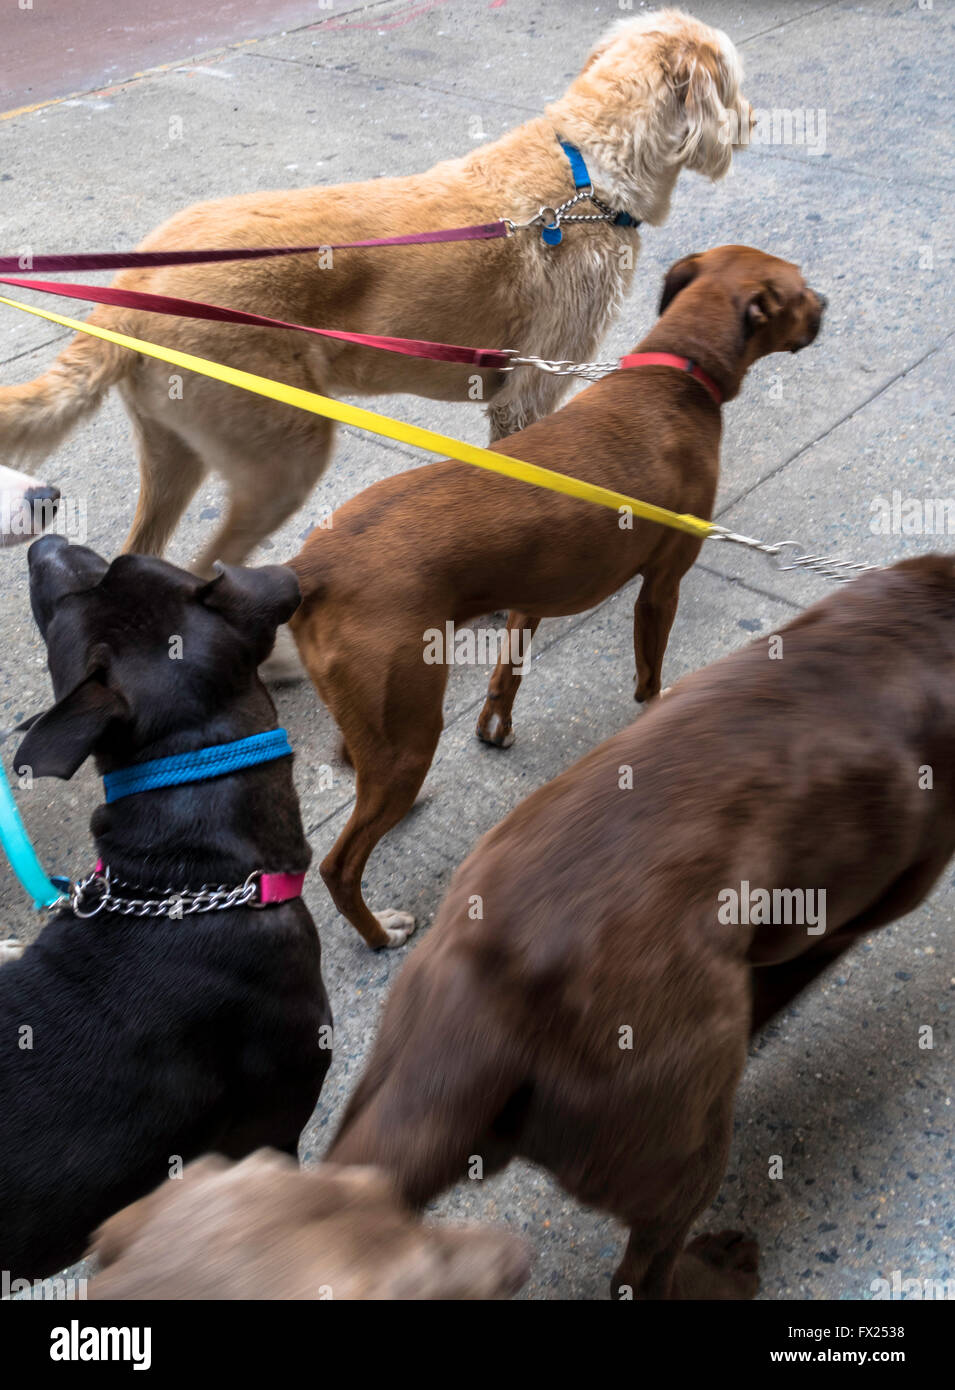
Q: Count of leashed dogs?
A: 4